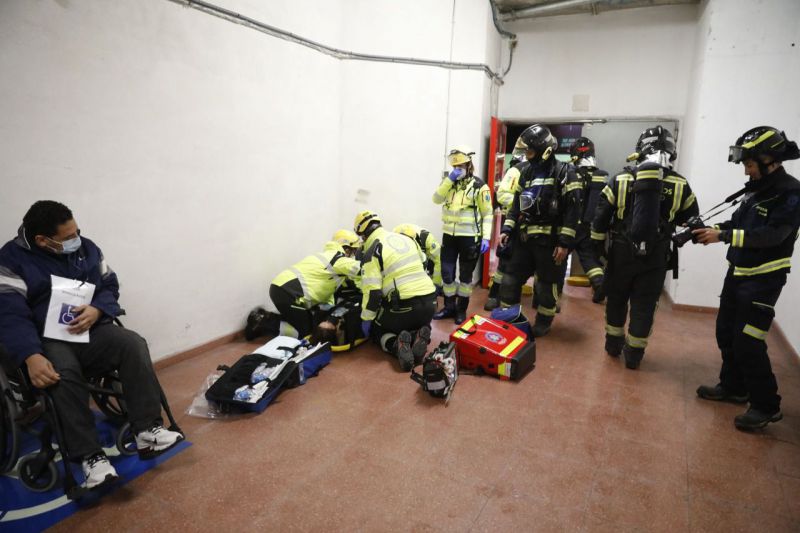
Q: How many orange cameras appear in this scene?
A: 0